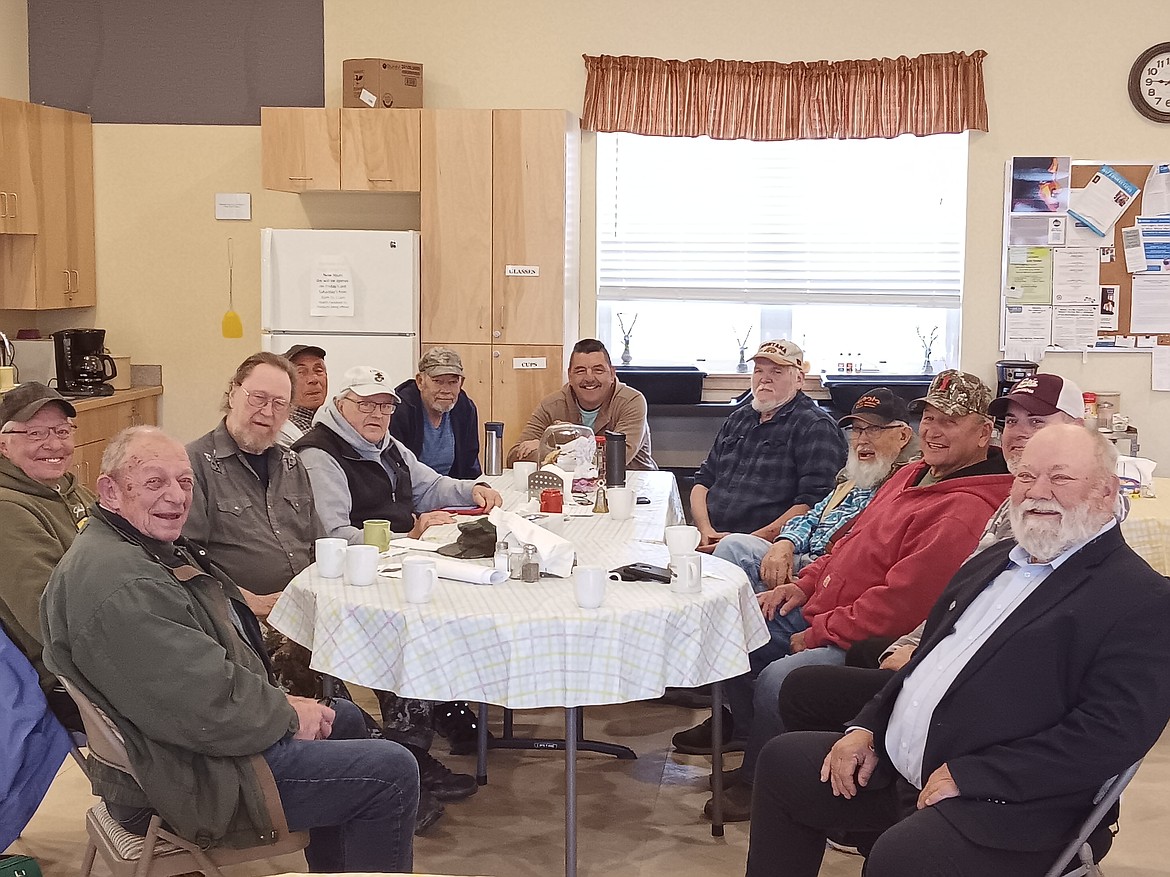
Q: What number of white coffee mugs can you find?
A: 8